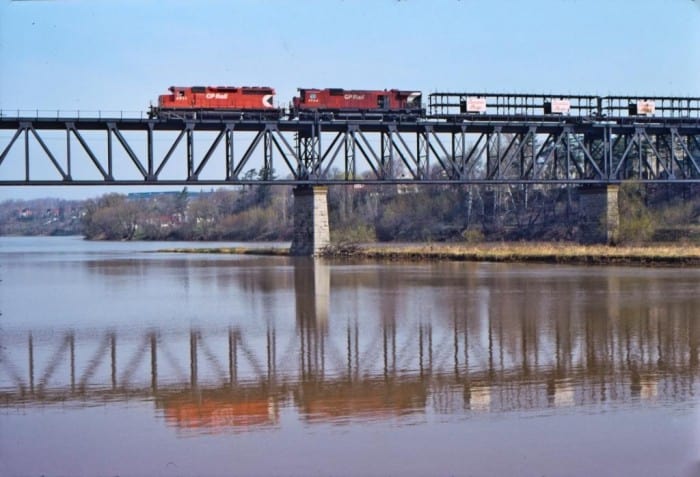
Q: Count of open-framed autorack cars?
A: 2